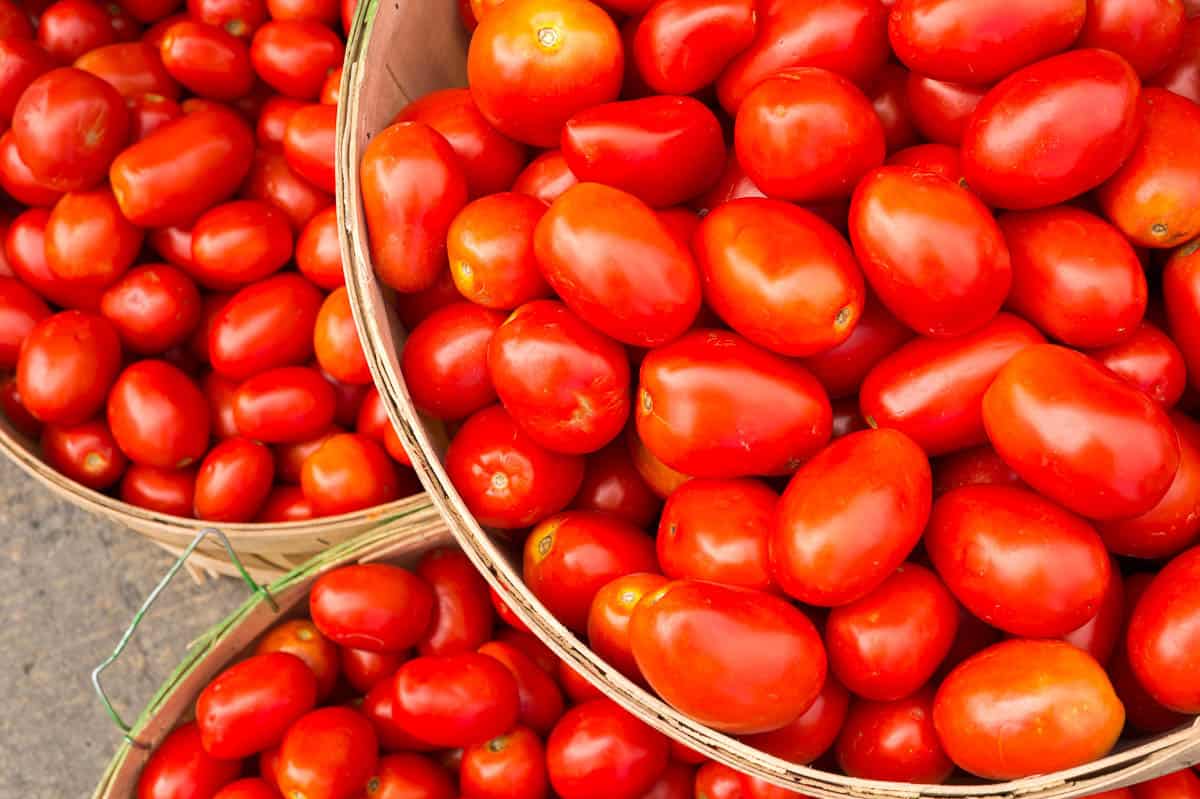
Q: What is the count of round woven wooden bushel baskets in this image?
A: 3